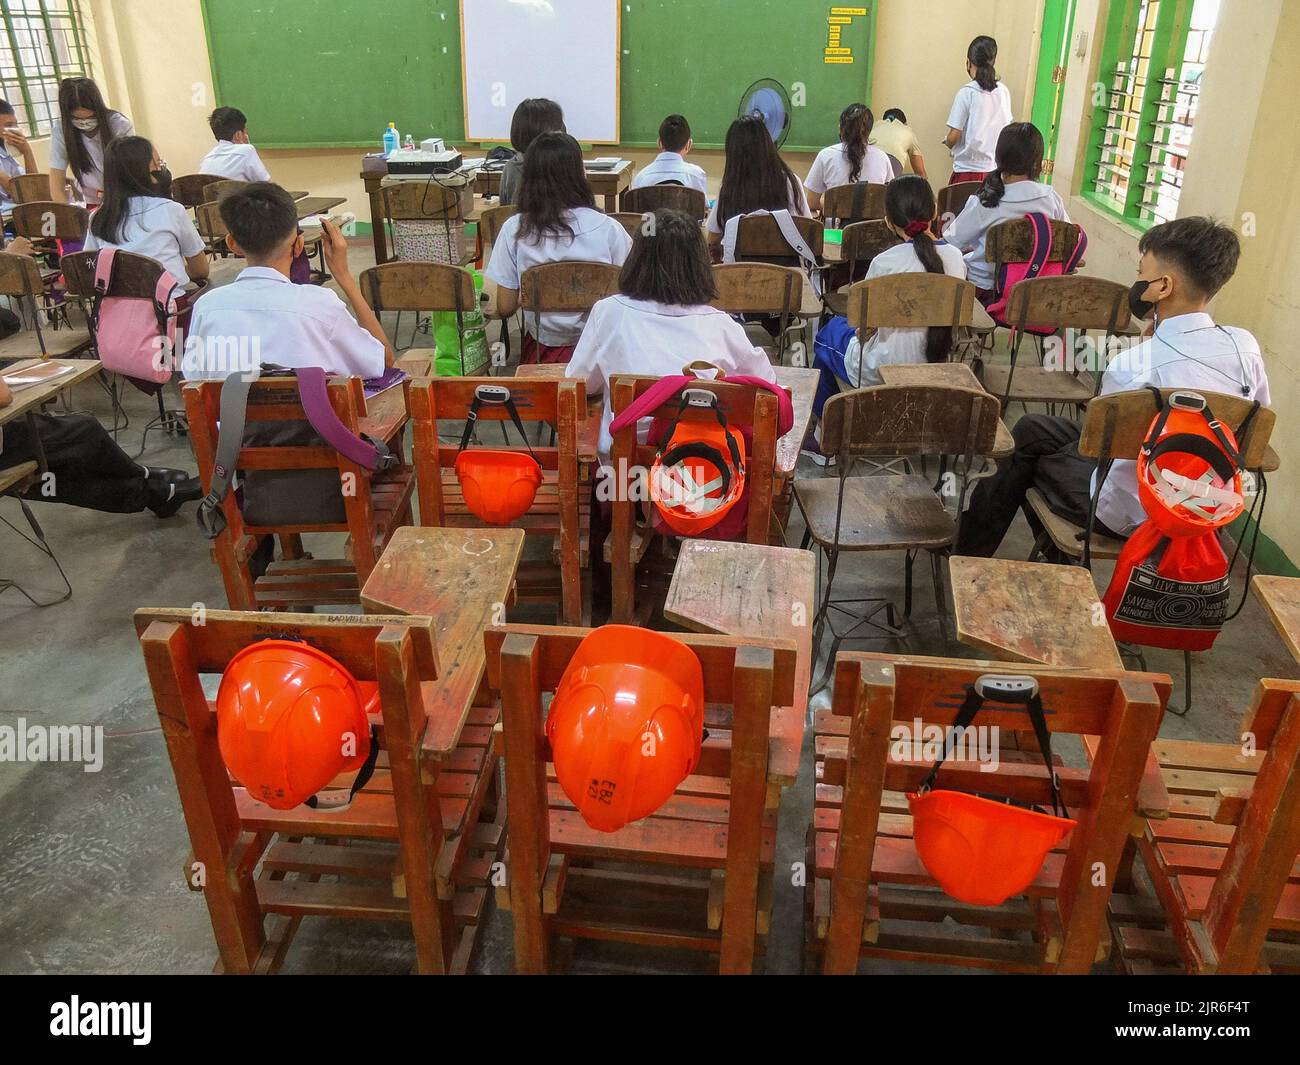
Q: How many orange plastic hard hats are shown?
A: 6